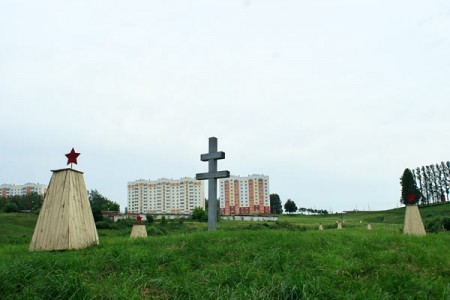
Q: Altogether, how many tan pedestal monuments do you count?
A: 6